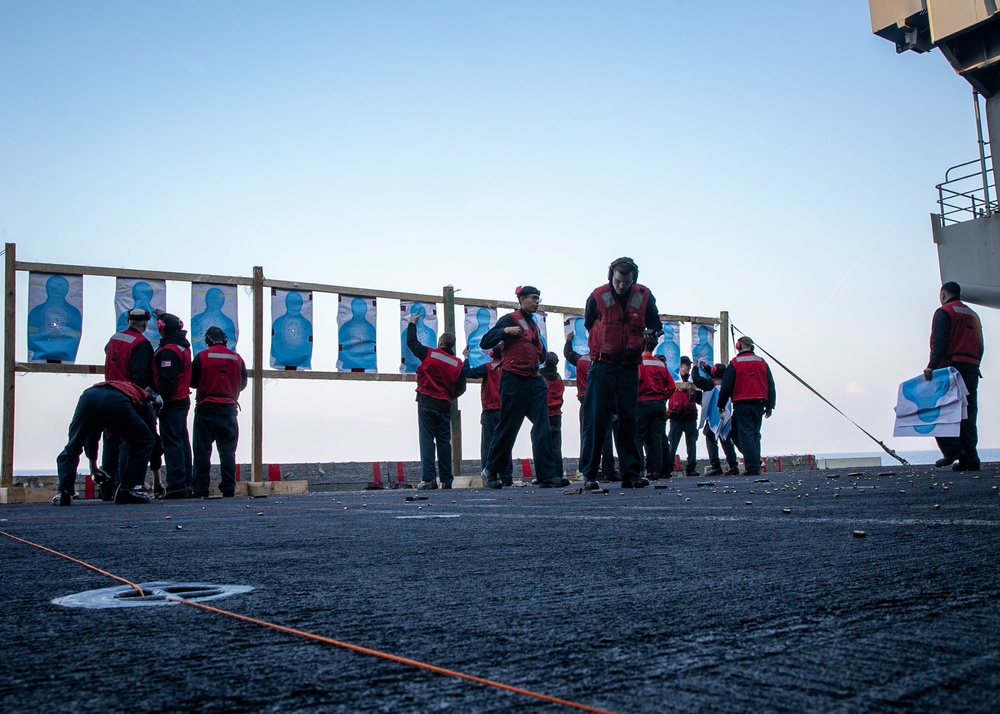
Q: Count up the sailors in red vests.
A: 15